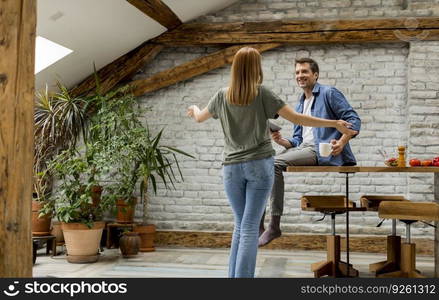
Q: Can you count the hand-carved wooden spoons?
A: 0